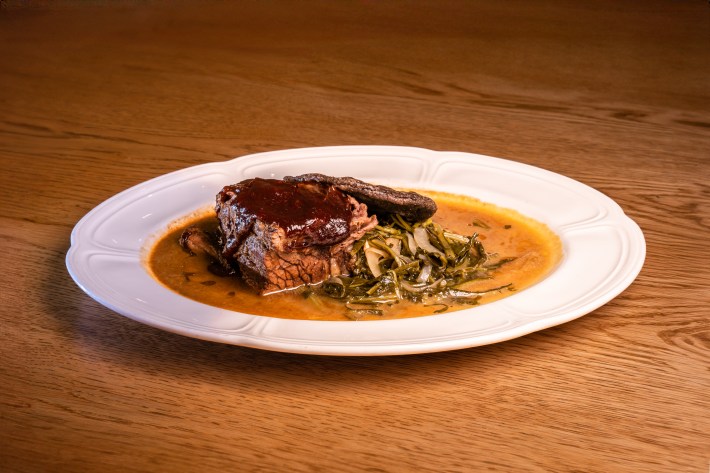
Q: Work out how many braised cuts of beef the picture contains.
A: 1